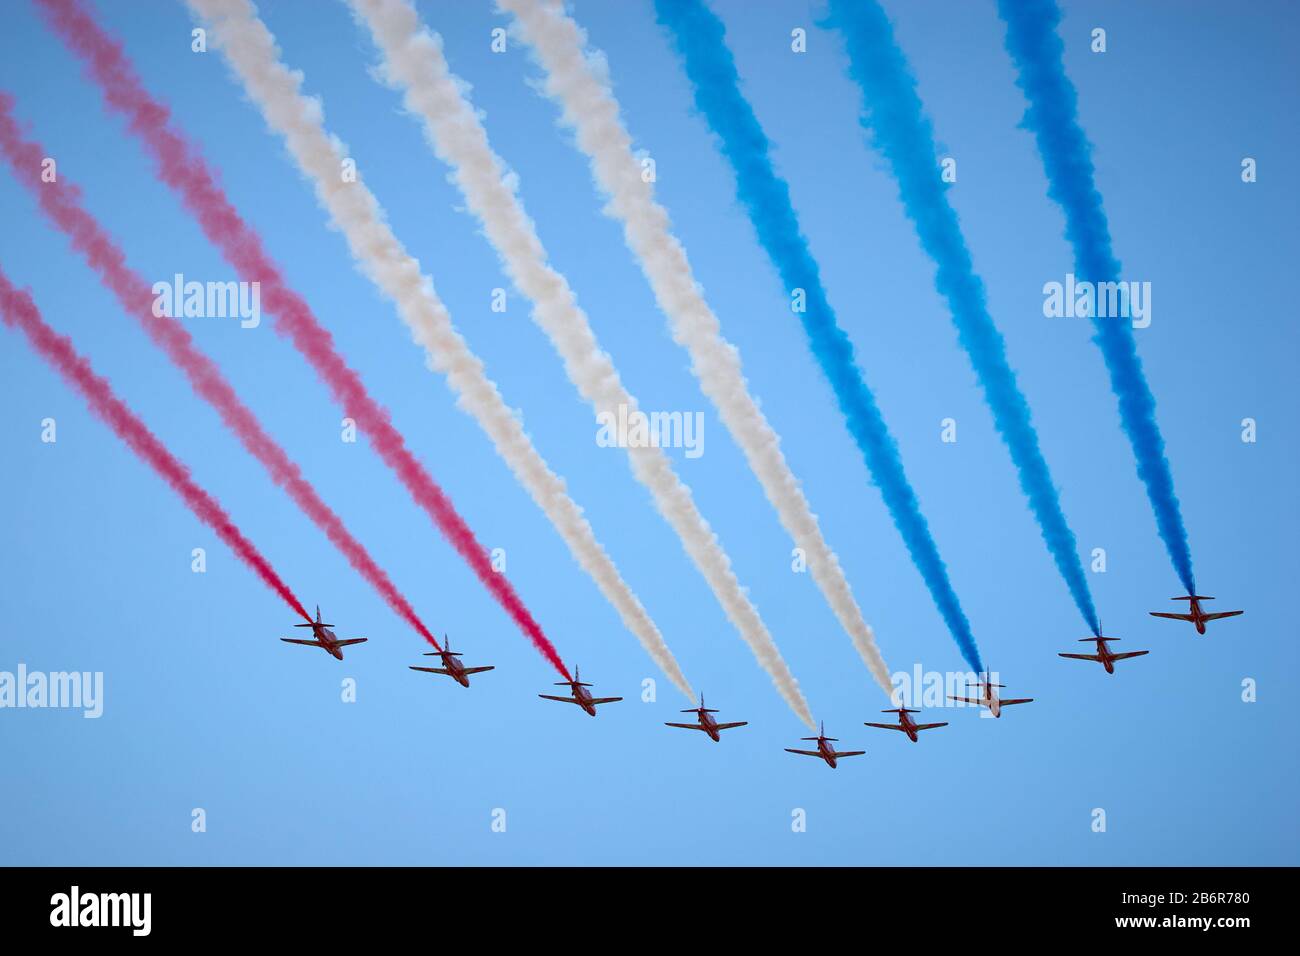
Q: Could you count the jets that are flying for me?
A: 9